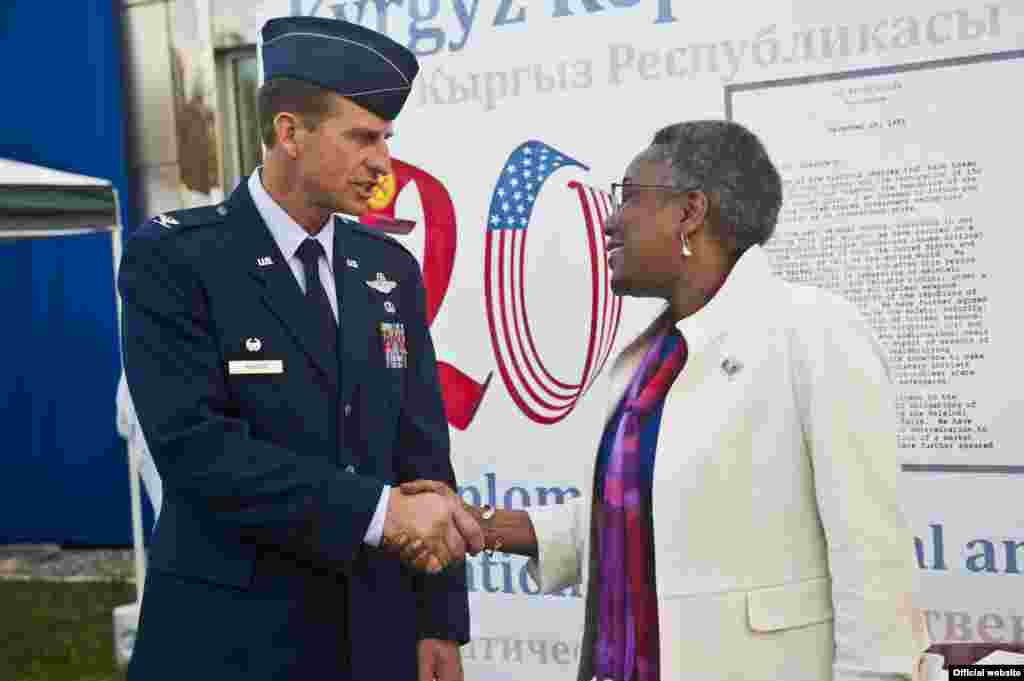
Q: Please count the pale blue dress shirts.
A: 1